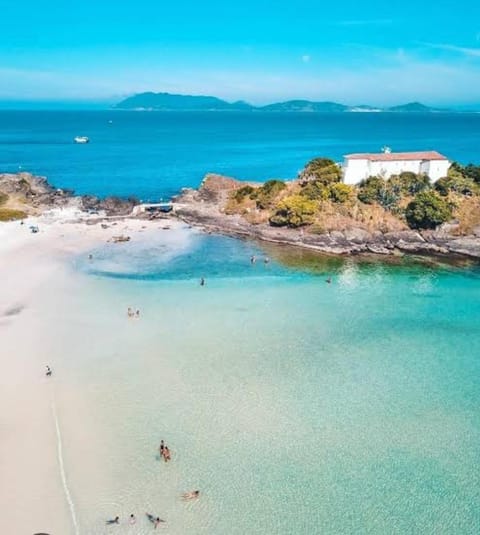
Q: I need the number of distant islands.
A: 3